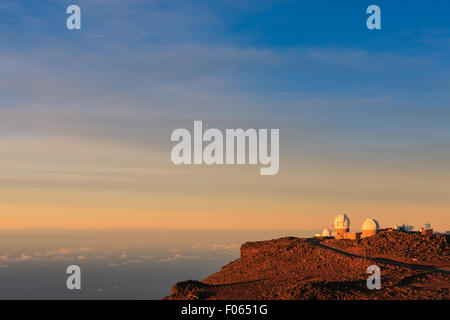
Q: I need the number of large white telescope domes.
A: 2